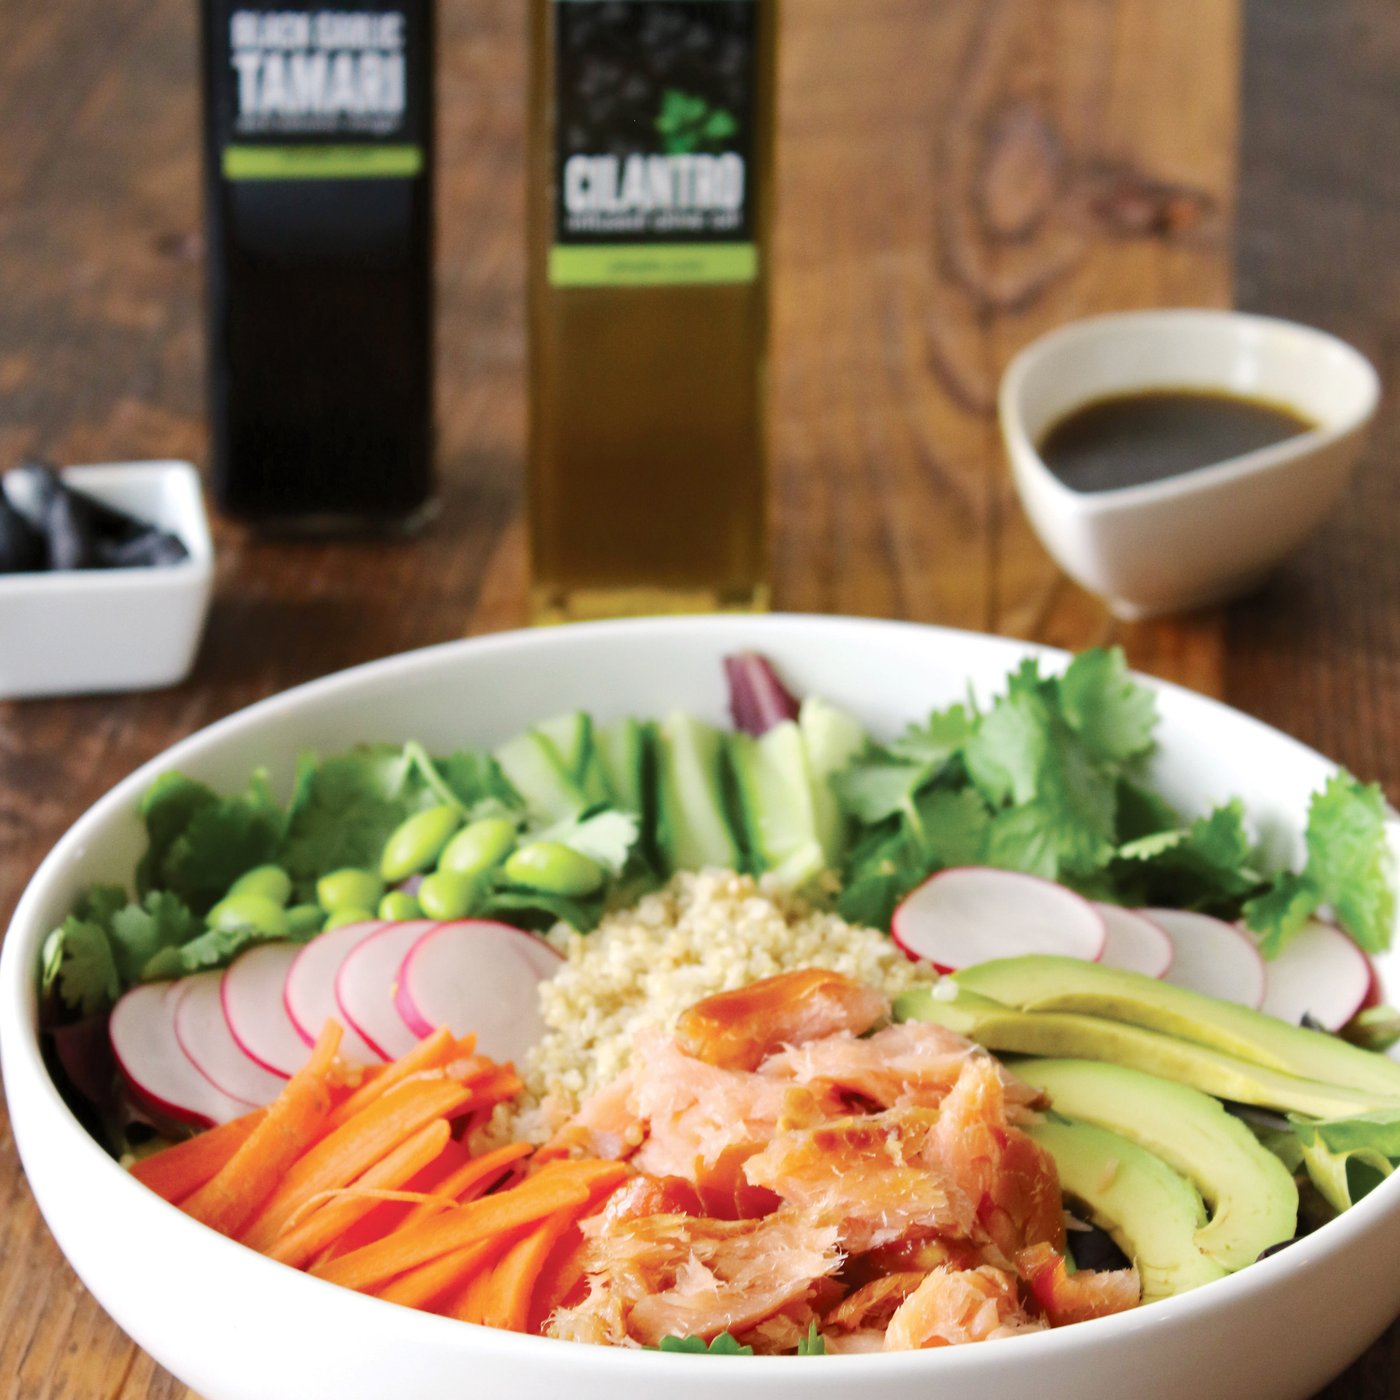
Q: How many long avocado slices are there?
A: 4